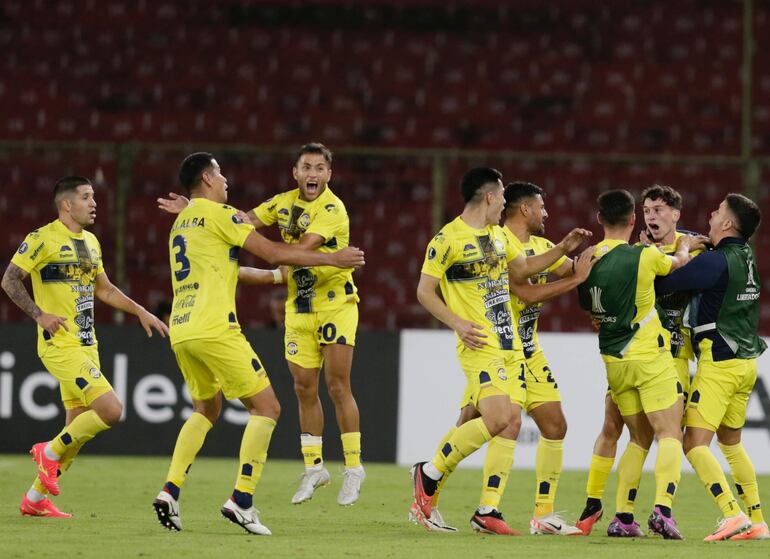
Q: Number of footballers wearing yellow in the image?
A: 8